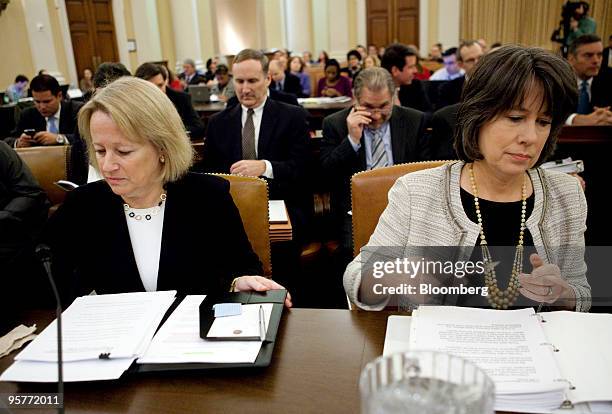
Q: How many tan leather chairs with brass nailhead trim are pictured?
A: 3